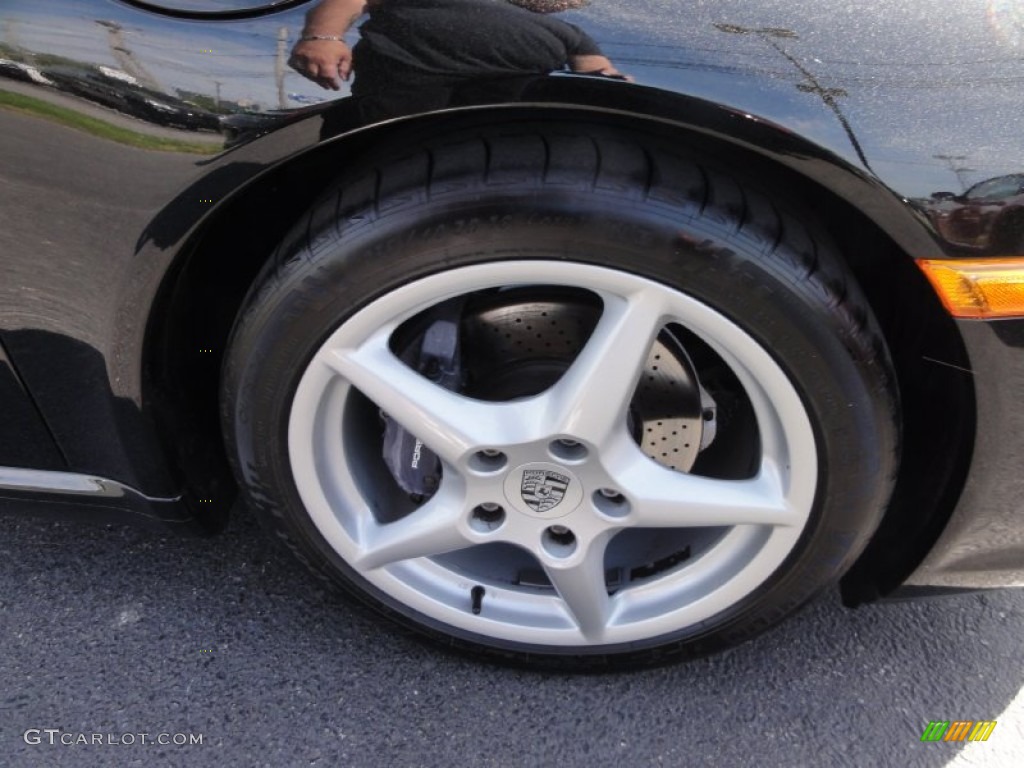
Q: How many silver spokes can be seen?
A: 5